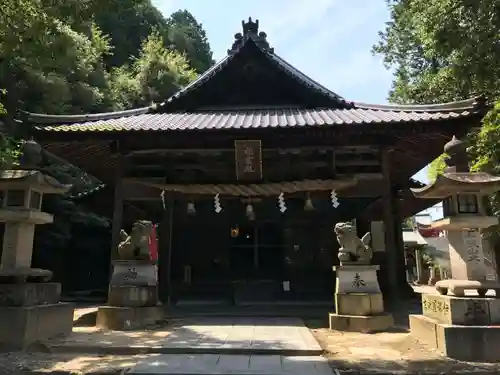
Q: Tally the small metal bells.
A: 3